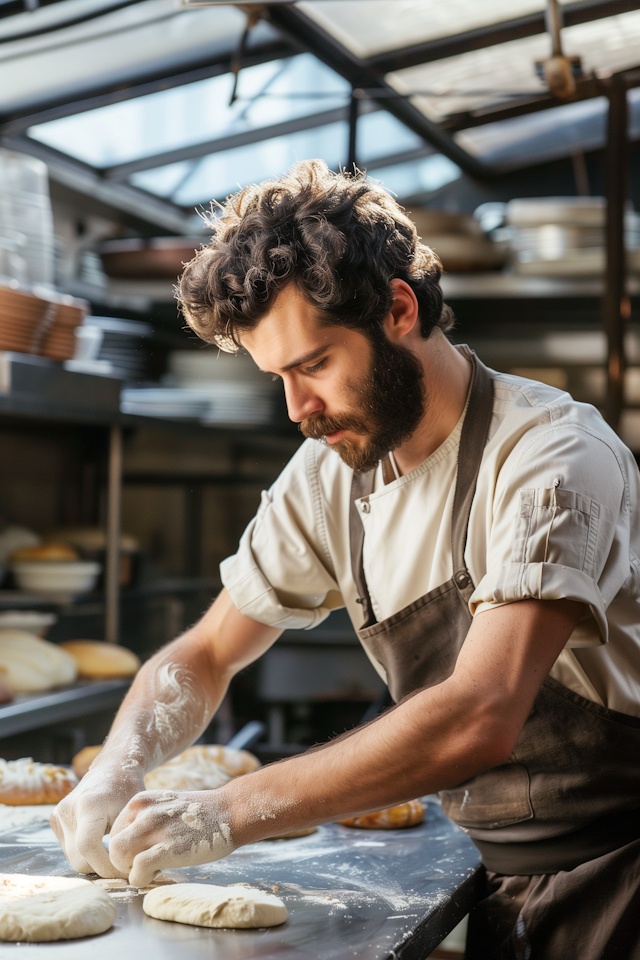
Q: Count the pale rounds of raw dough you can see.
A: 2